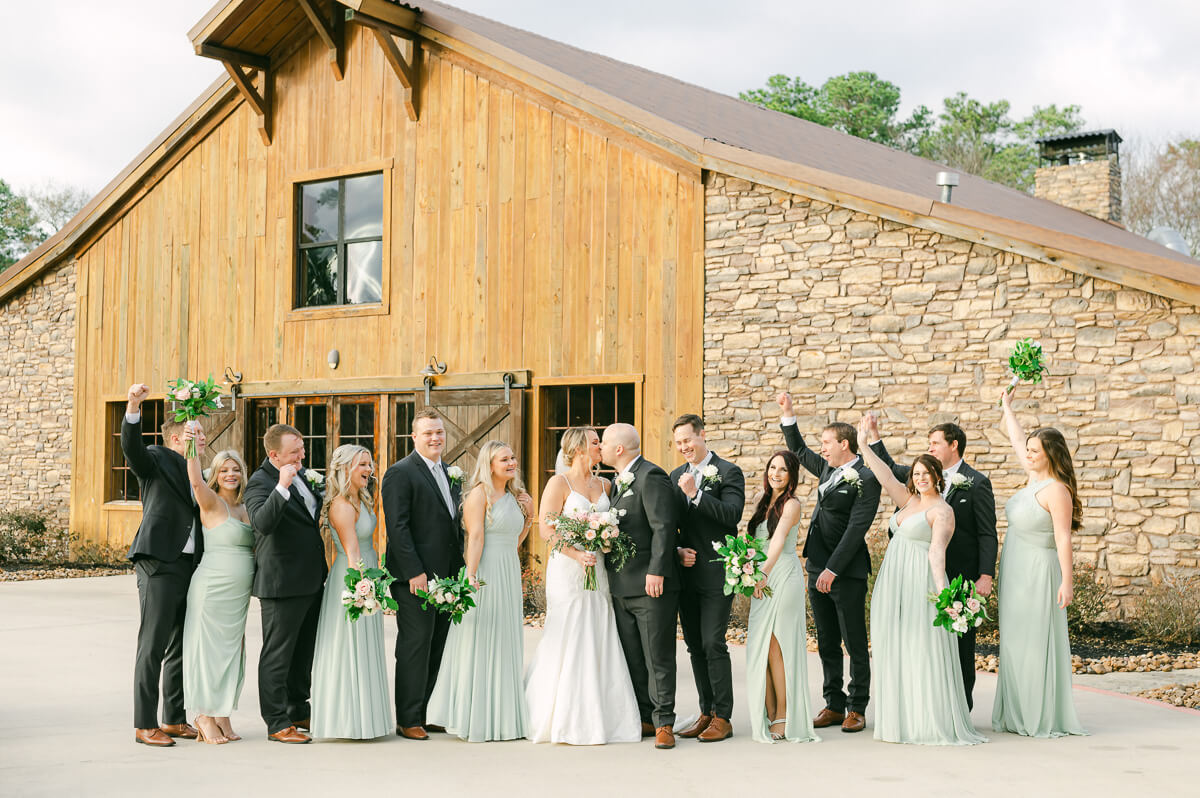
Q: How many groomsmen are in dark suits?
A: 6